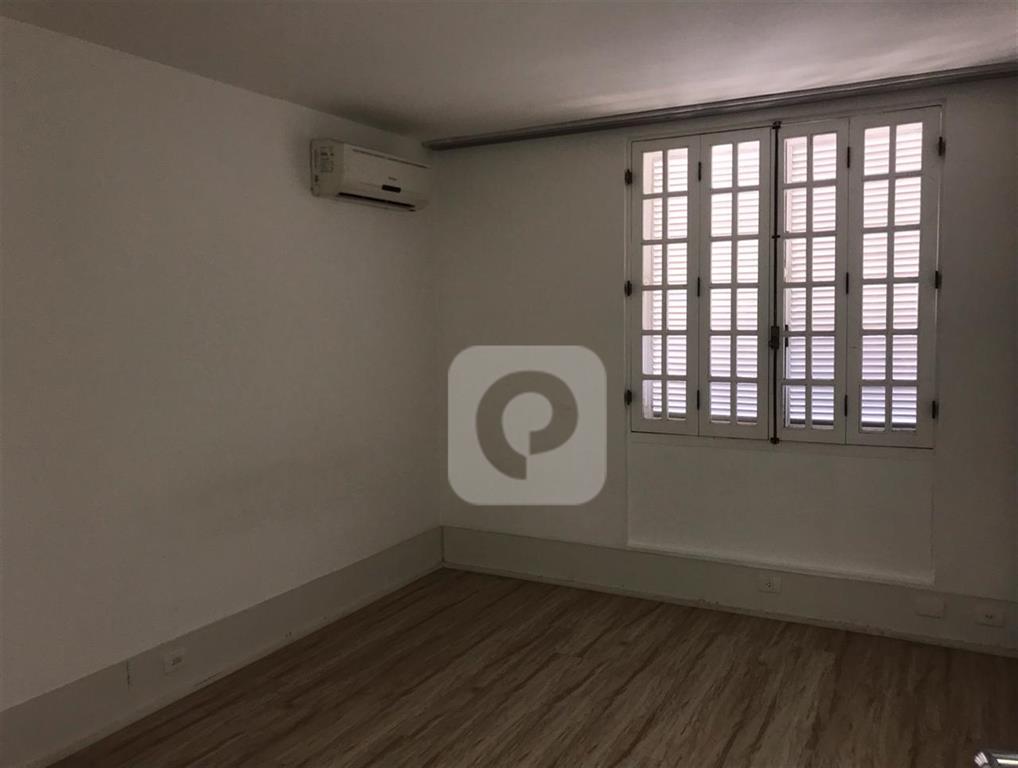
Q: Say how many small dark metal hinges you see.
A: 12